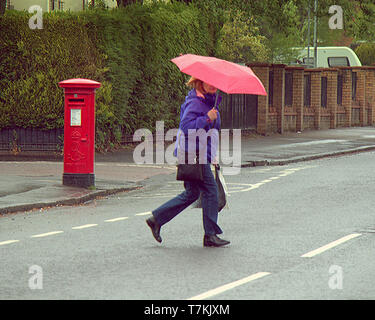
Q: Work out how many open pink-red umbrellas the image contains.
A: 1